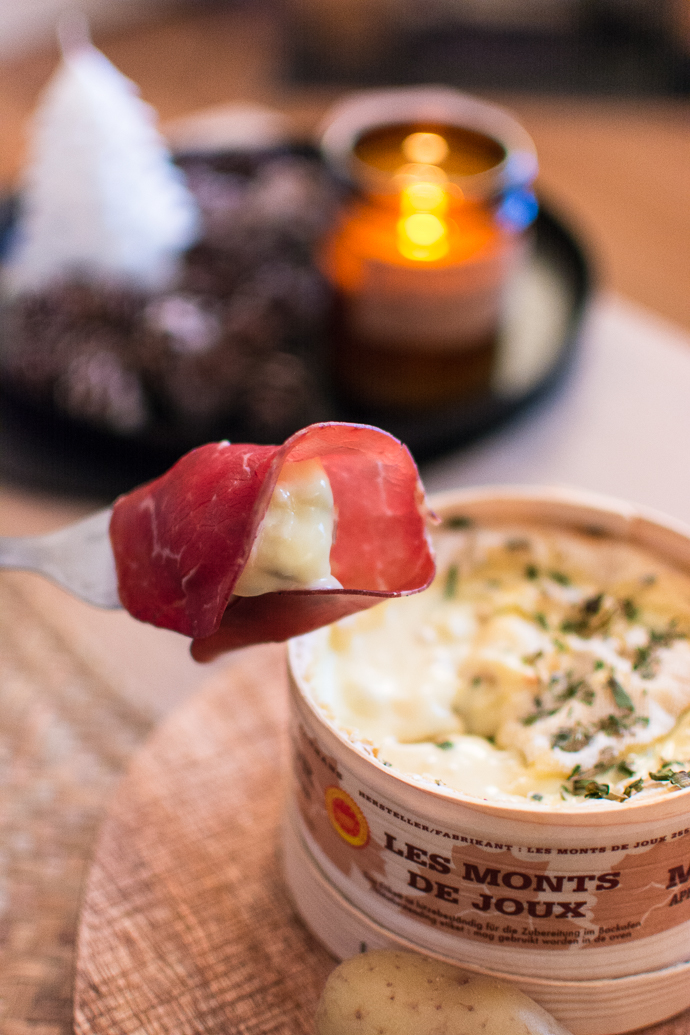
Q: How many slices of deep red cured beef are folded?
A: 1